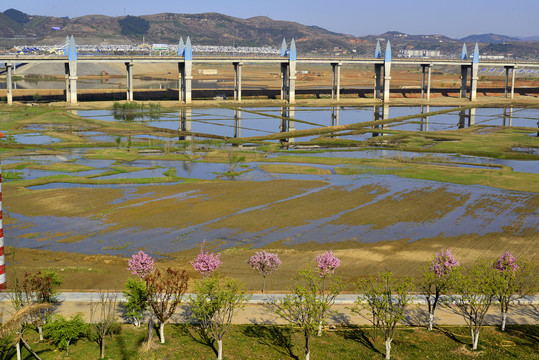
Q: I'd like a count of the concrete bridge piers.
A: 11